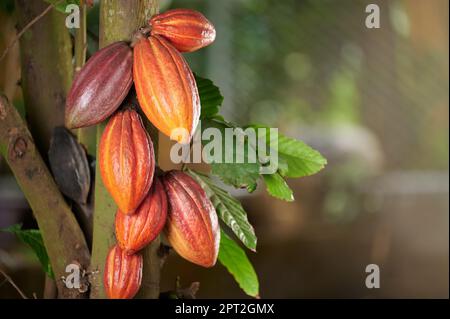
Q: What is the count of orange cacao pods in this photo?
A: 6